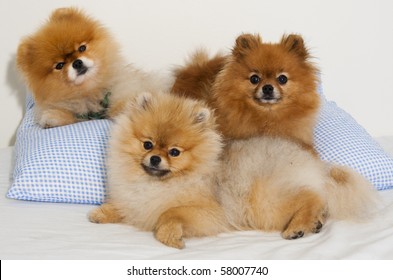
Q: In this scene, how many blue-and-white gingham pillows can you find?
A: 2